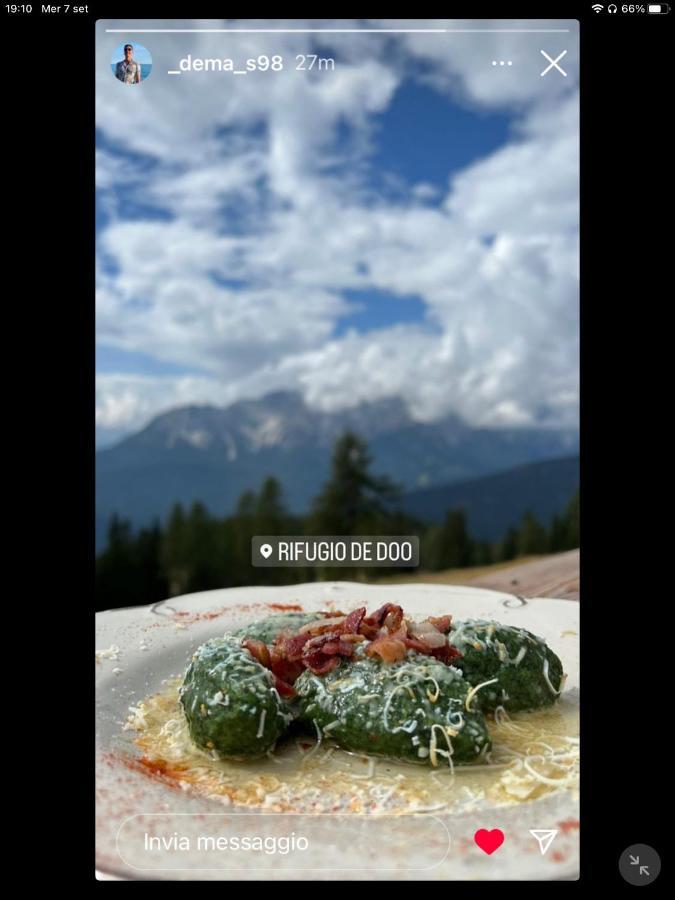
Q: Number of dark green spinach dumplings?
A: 4